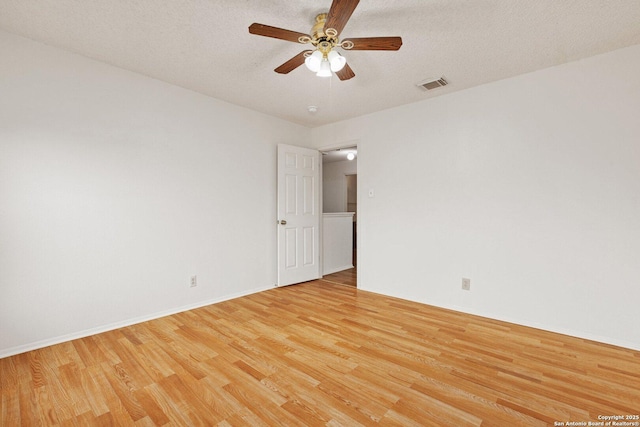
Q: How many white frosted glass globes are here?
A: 3